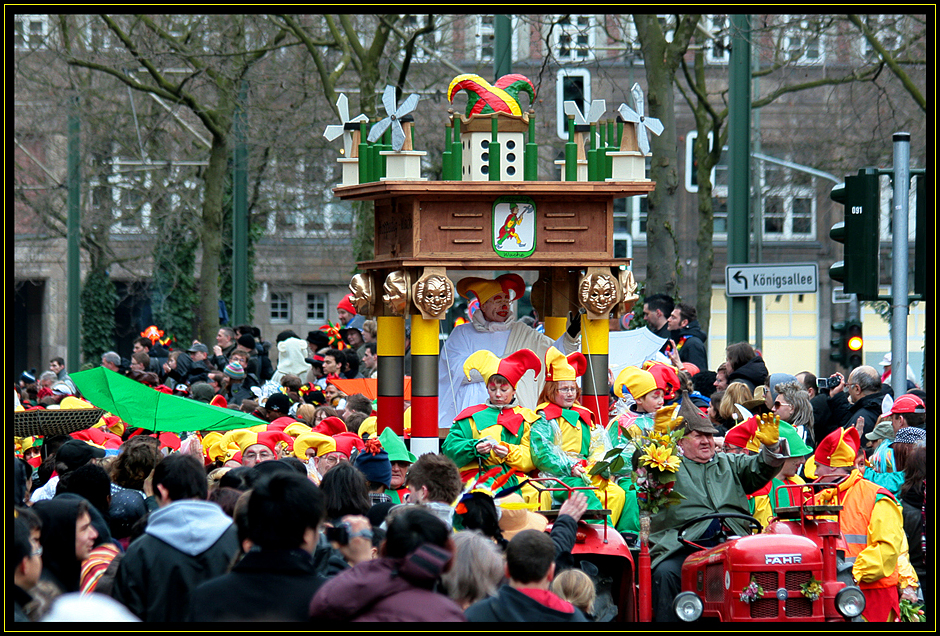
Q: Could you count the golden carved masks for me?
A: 5